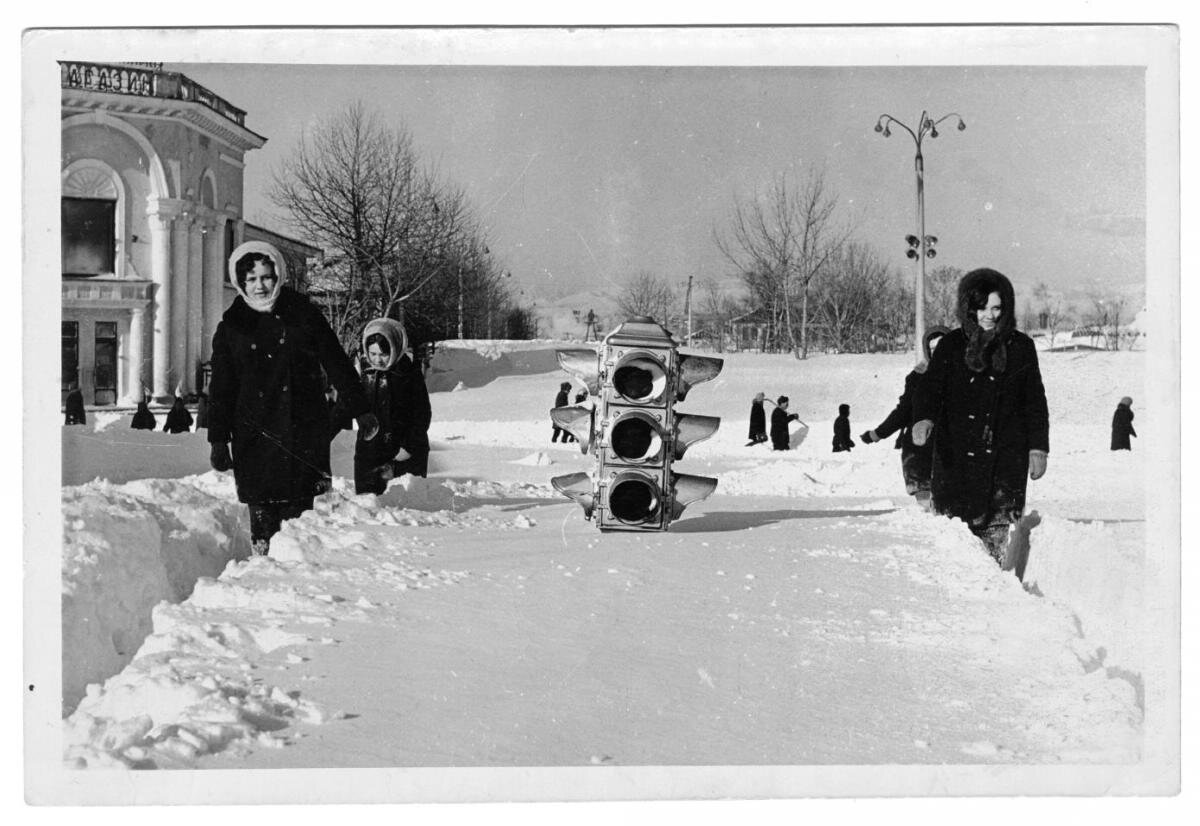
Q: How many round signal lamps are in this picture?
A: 3